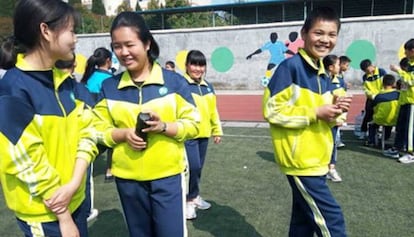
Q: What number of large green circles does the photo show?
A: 2